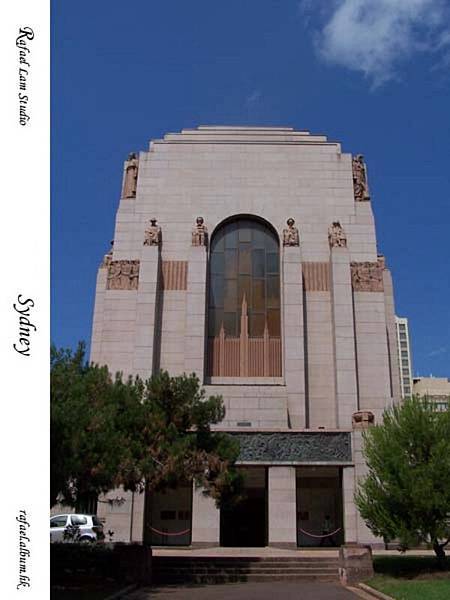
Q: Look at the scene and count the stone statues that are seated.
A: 4